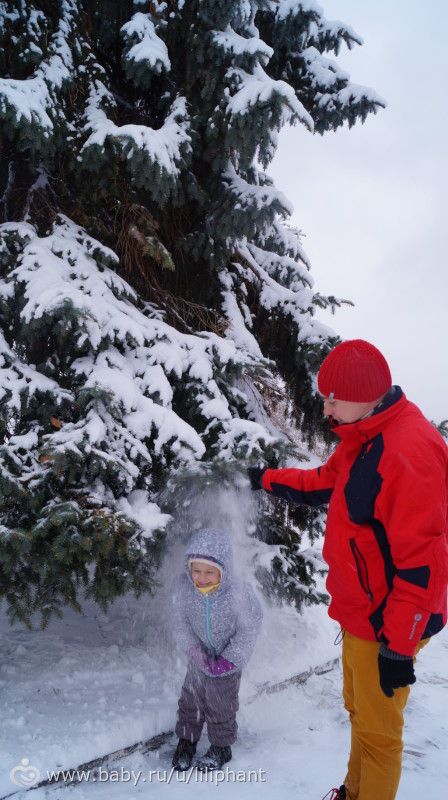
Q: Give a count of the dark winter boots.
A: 2